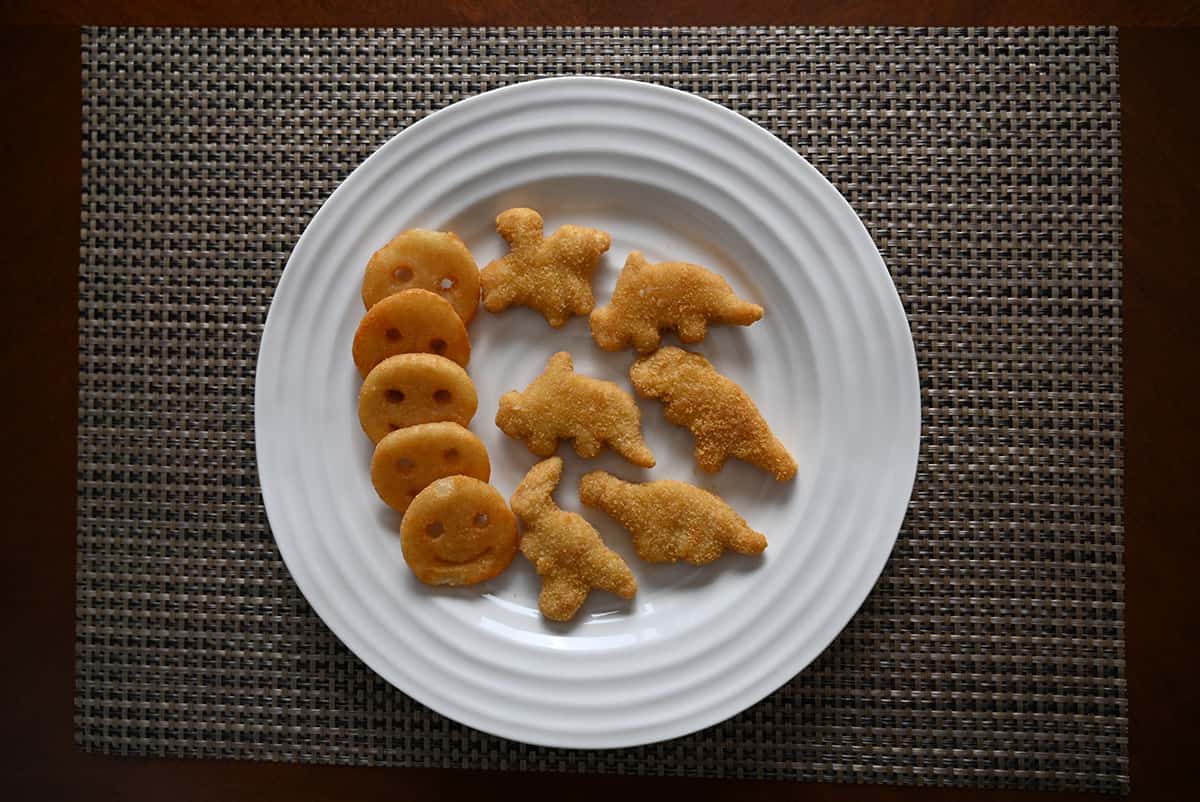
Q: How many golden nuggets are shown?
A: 6